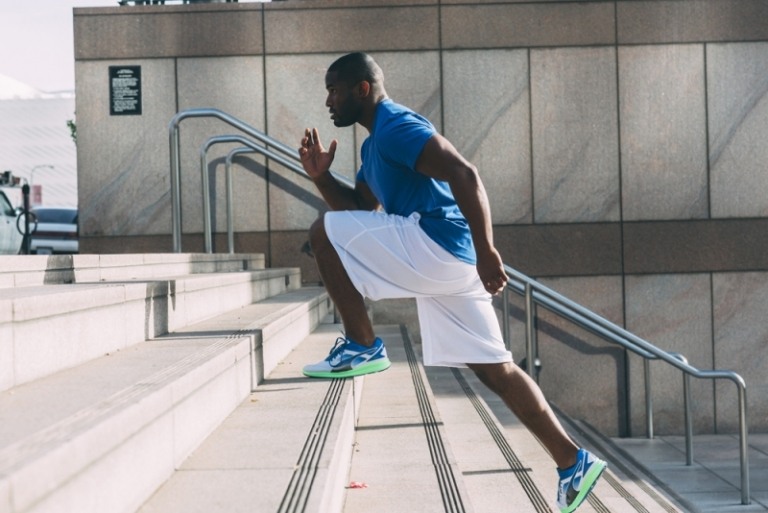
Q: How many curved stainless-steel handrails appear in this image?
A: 3